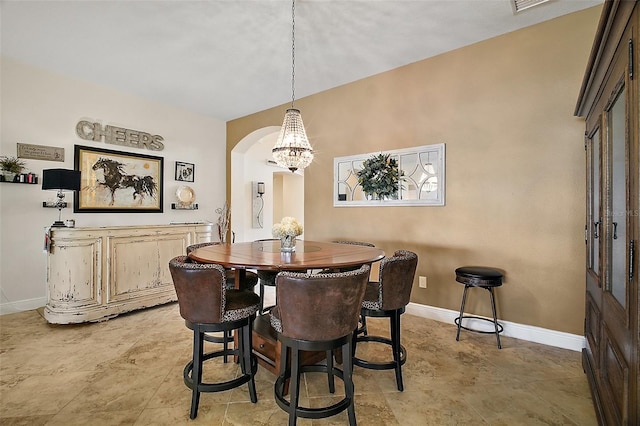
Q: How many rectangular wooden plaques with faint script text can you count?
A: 1